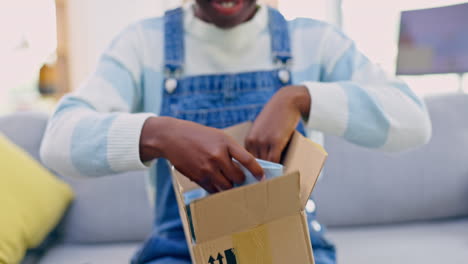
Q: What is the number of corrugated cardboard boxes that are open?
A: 1